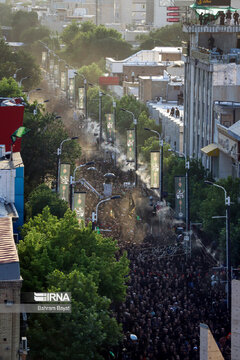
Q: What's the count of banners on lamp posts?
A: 12